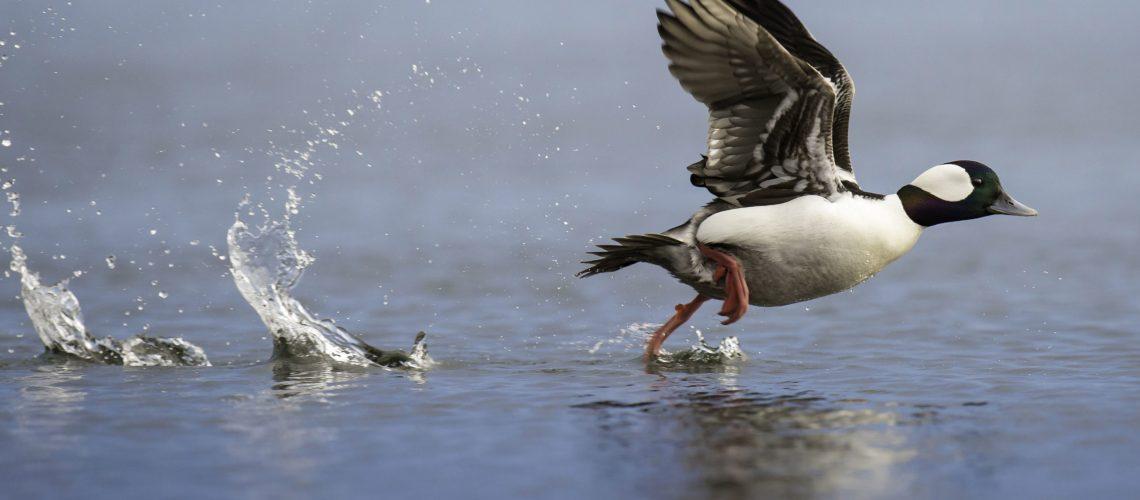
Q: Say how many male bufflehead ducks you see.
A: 1